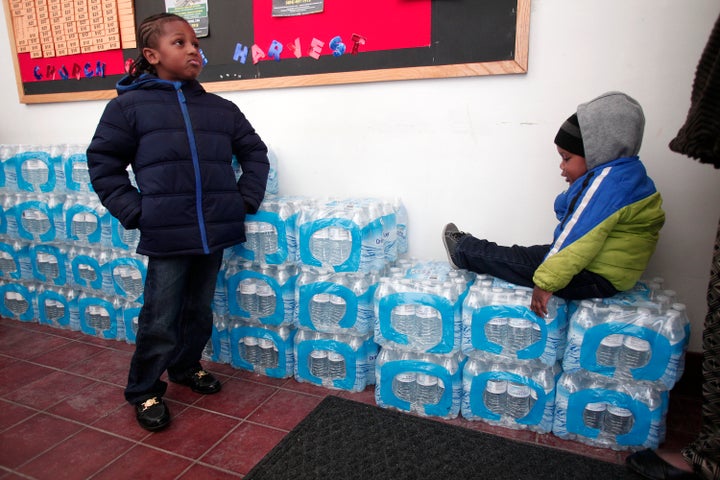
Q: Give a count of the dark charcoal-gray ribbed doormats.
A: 1